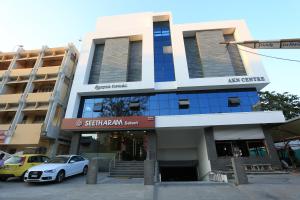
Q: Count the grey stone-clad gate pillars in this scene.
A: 3